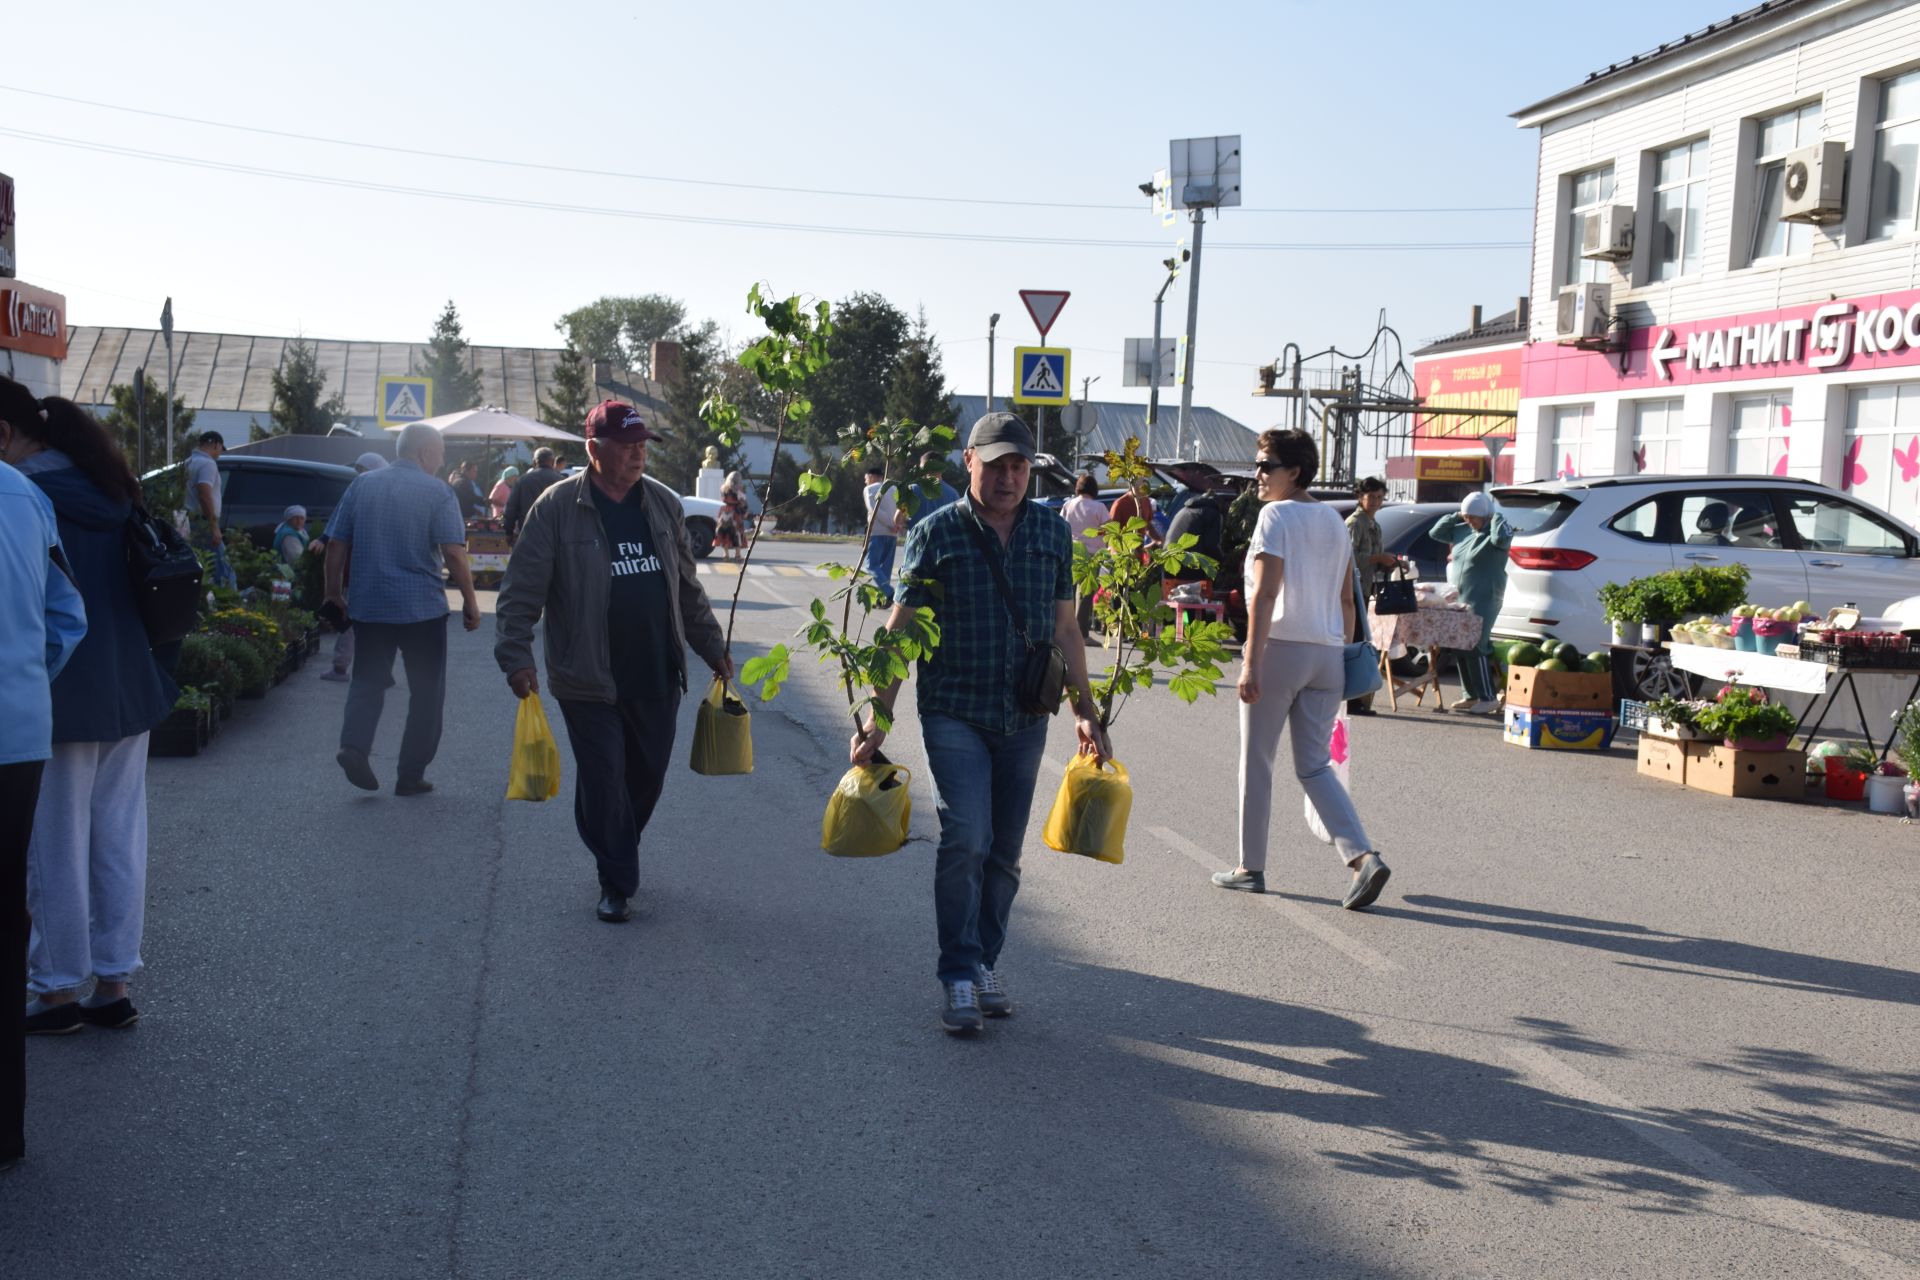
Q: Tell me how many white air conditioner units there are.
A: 3